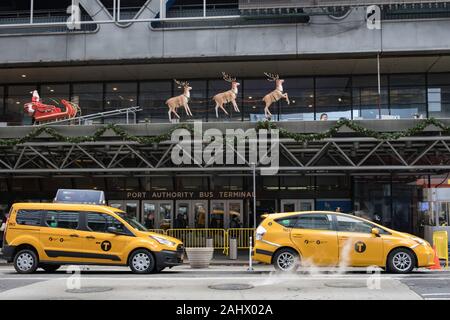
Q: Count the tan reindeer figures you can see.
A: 3